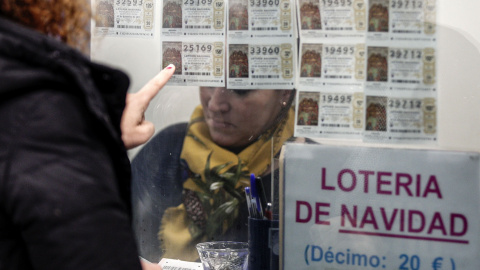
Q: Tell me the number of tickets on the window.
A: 11